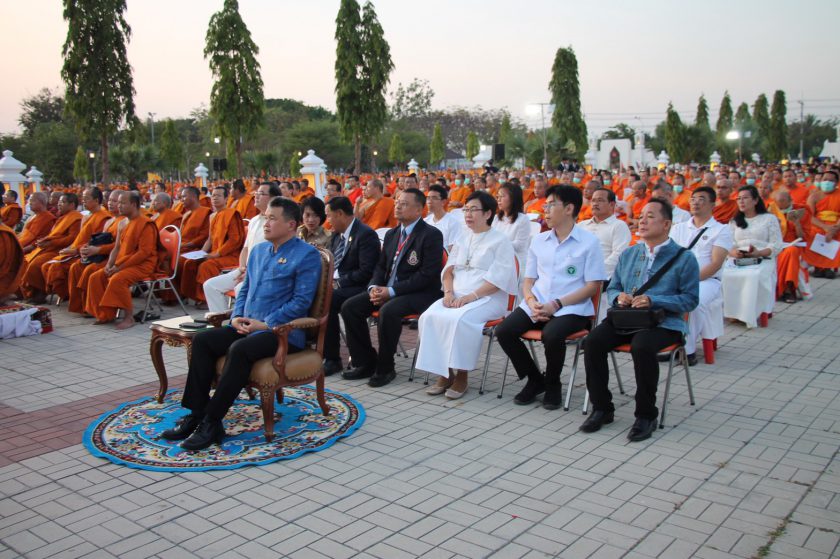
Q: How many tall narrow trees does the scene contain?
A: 11